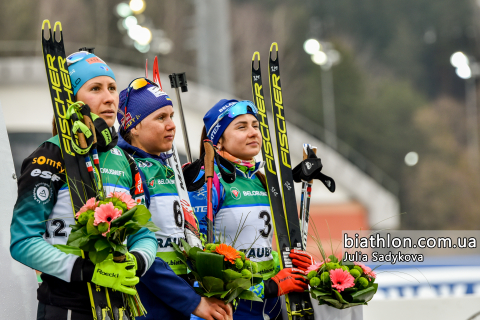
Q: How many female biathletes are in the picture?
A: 3